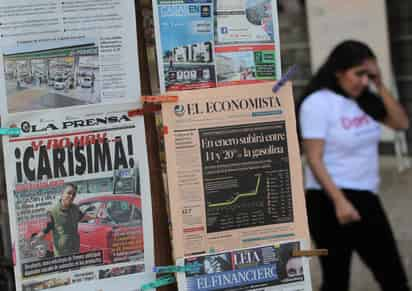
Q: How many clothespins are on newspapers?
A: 7